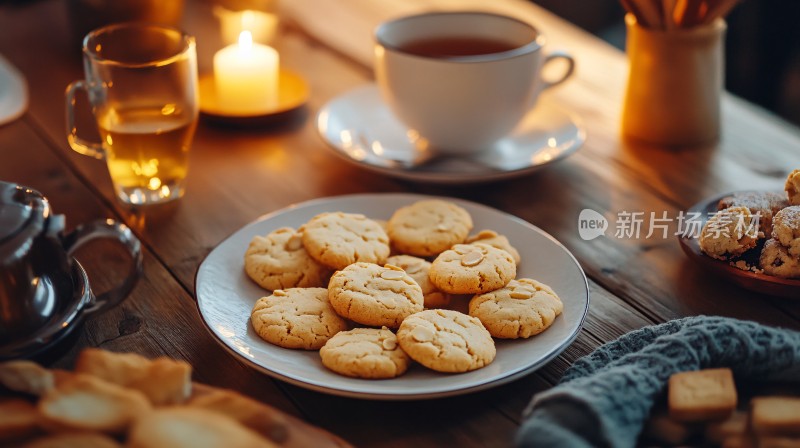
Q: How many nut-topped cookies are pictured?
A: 11